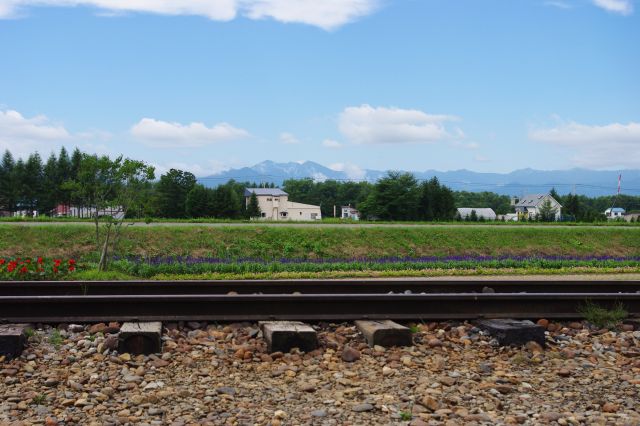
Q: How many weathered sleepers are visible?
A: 5